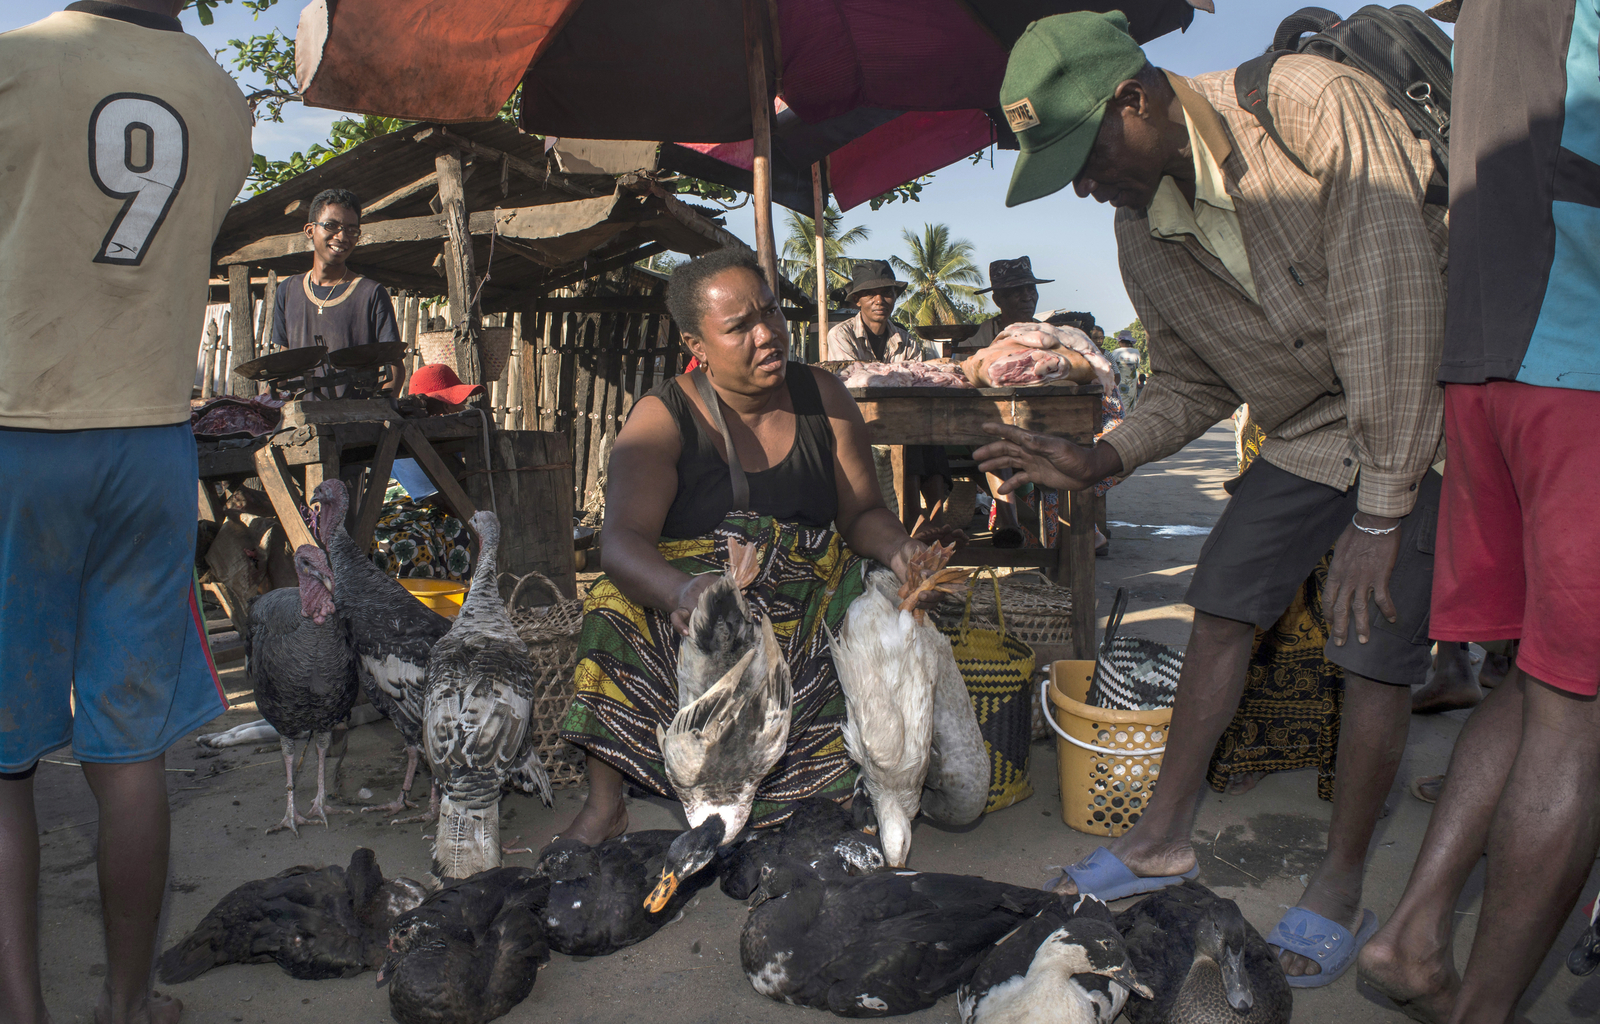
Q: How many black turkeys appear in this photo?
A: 2